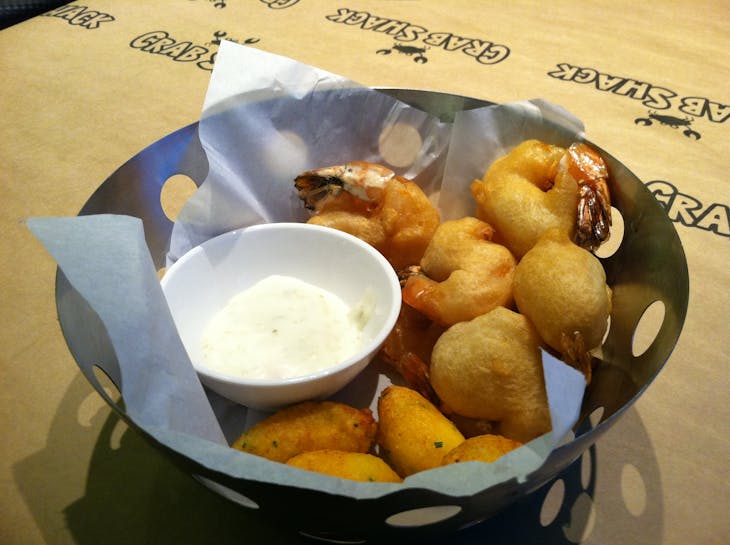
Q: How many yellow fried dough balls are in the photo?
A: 4